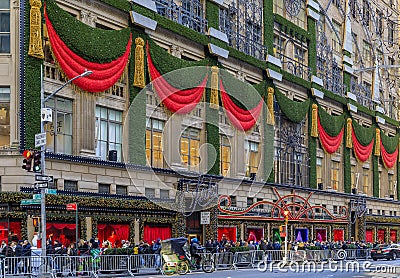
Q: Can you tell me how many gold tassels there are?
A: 7